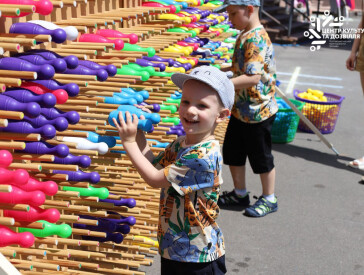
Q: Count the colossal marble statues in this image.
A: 0